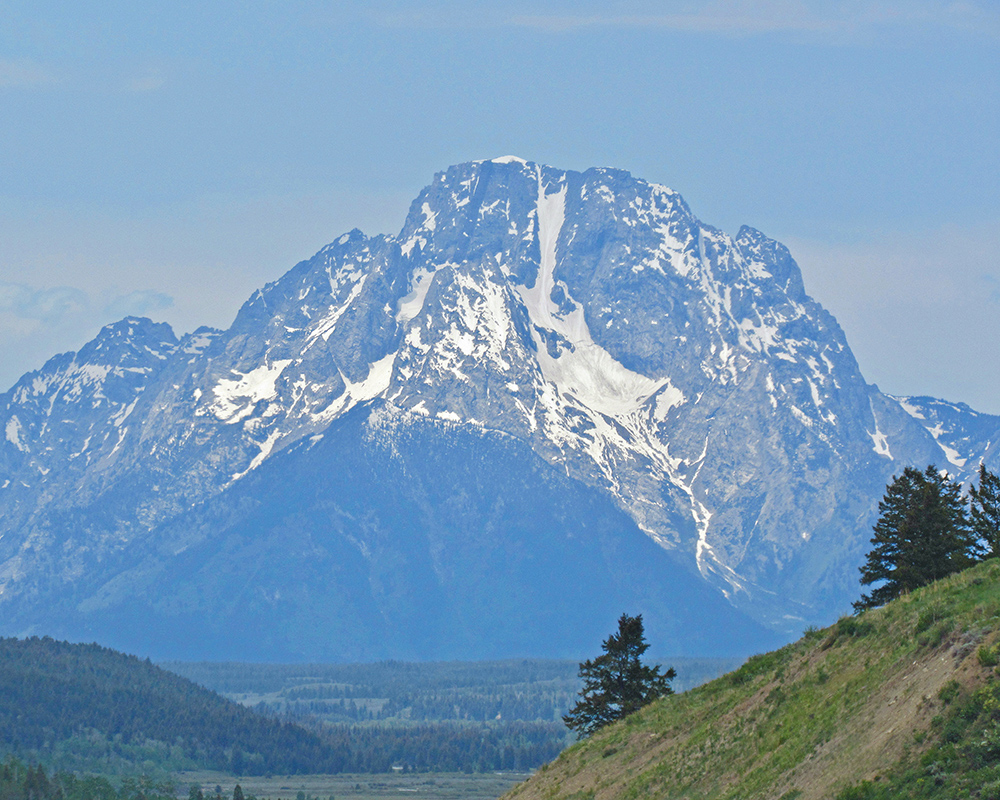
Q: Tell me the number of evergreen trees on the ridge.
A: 3